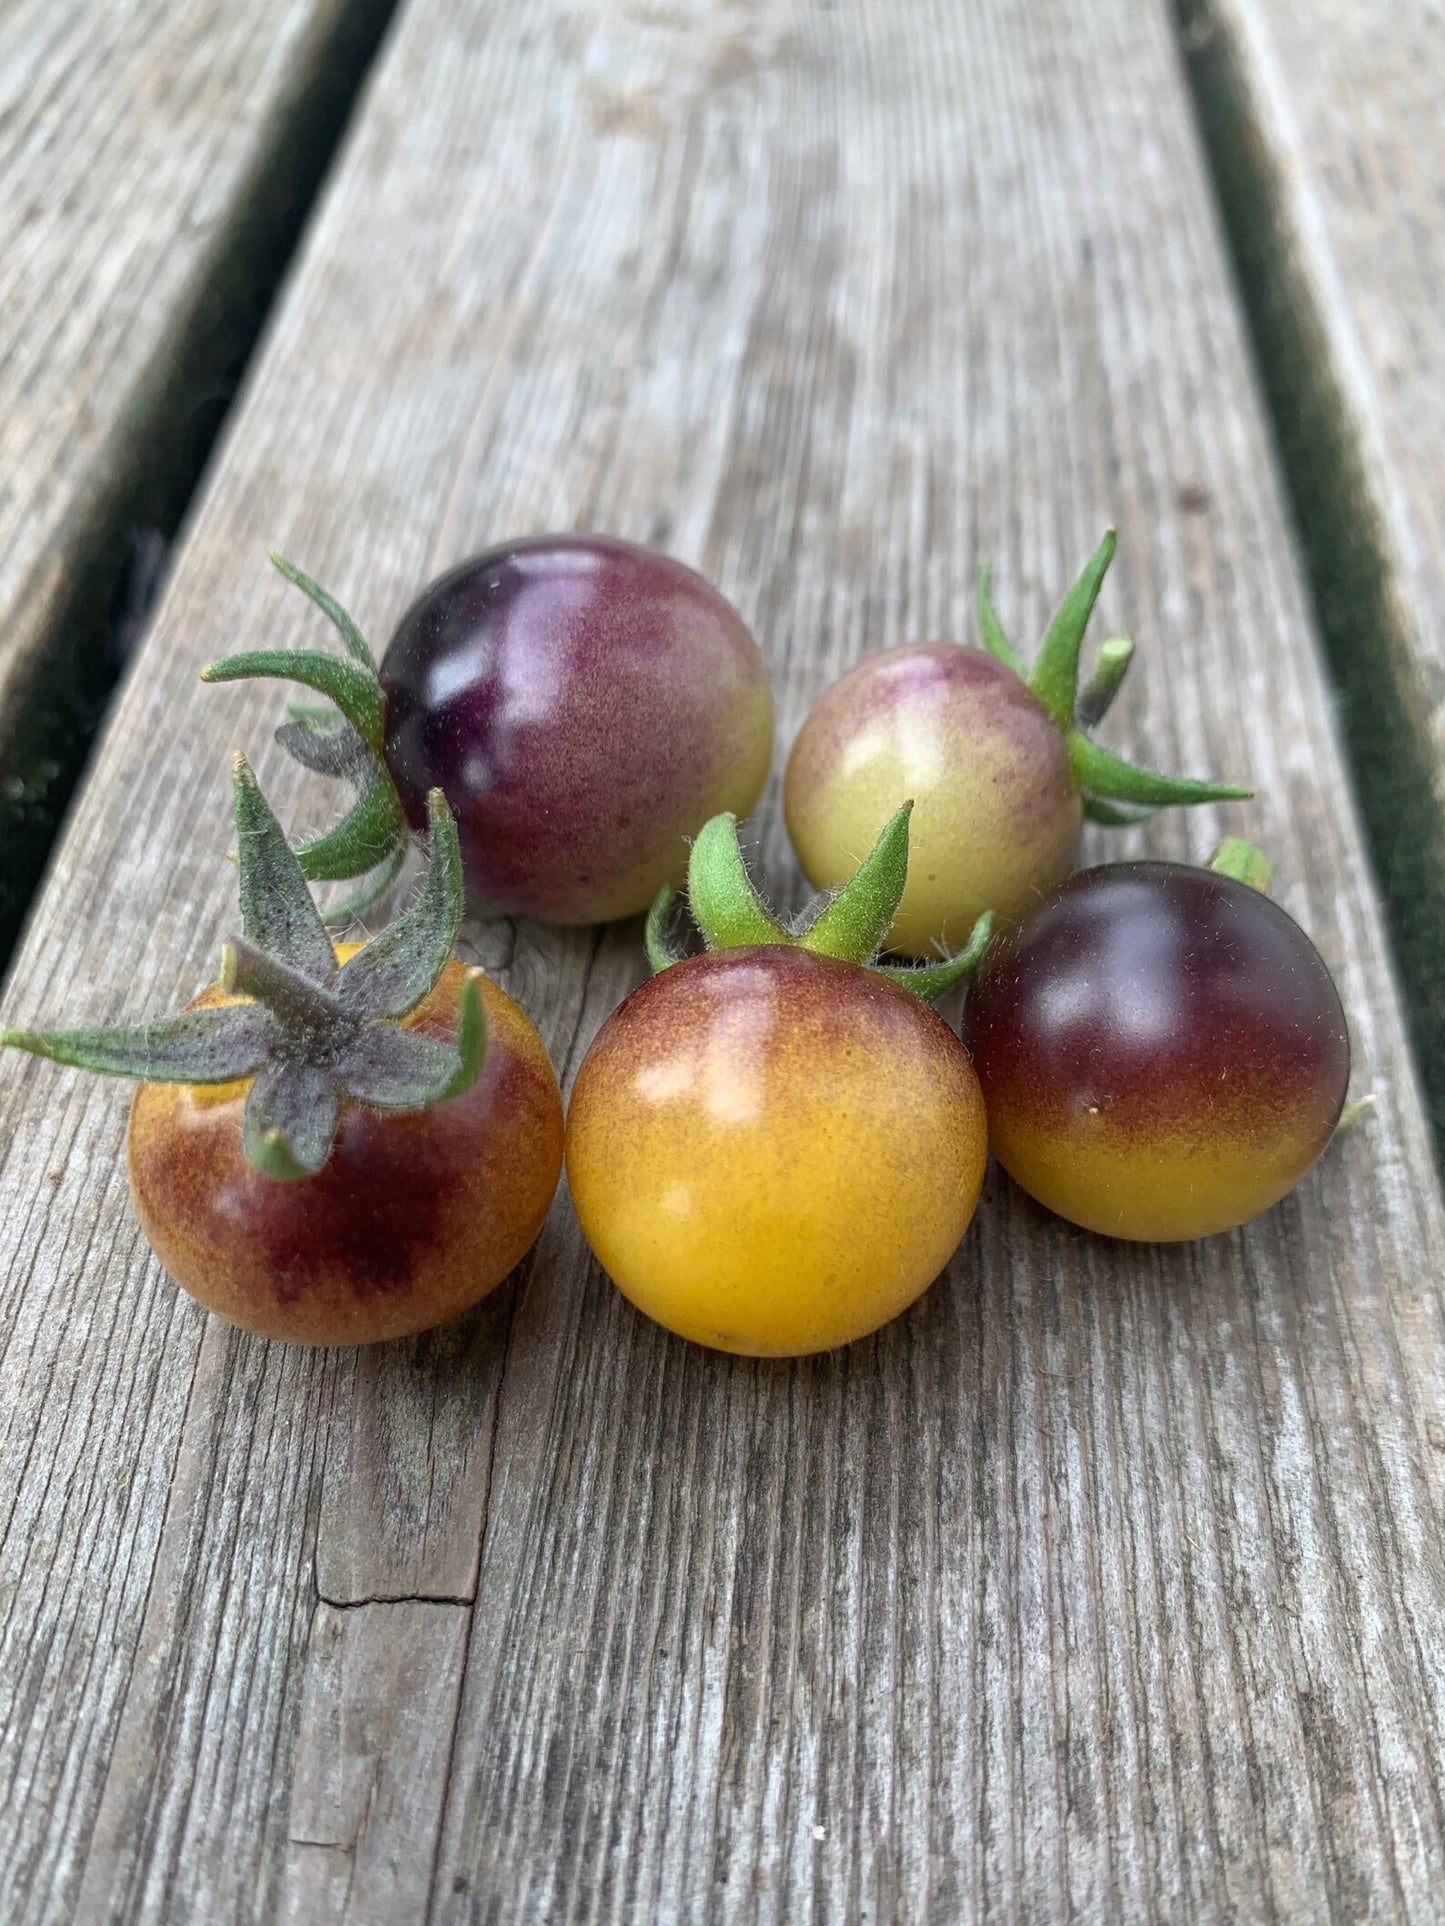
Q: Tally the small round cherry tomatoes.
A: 5